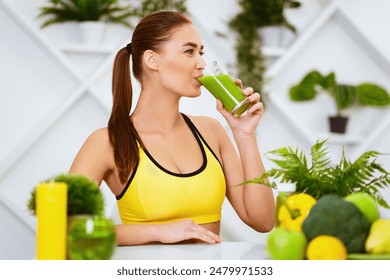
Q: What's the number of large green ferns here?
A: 1